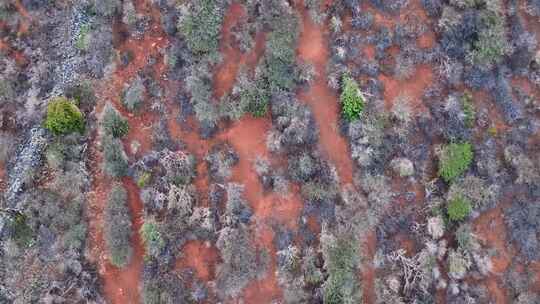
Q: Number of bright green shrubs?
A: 4